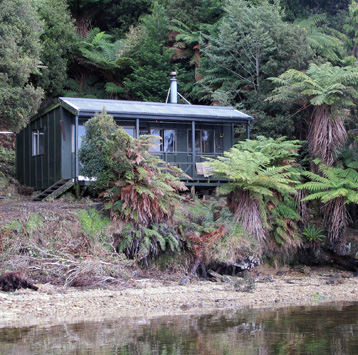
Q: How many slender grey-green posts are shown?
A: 4